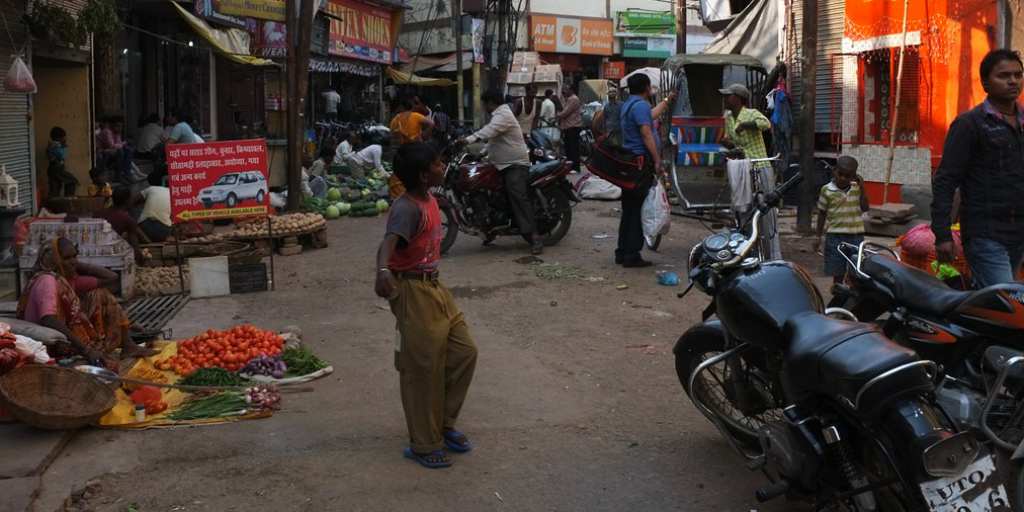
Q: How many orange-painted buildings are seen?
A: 1